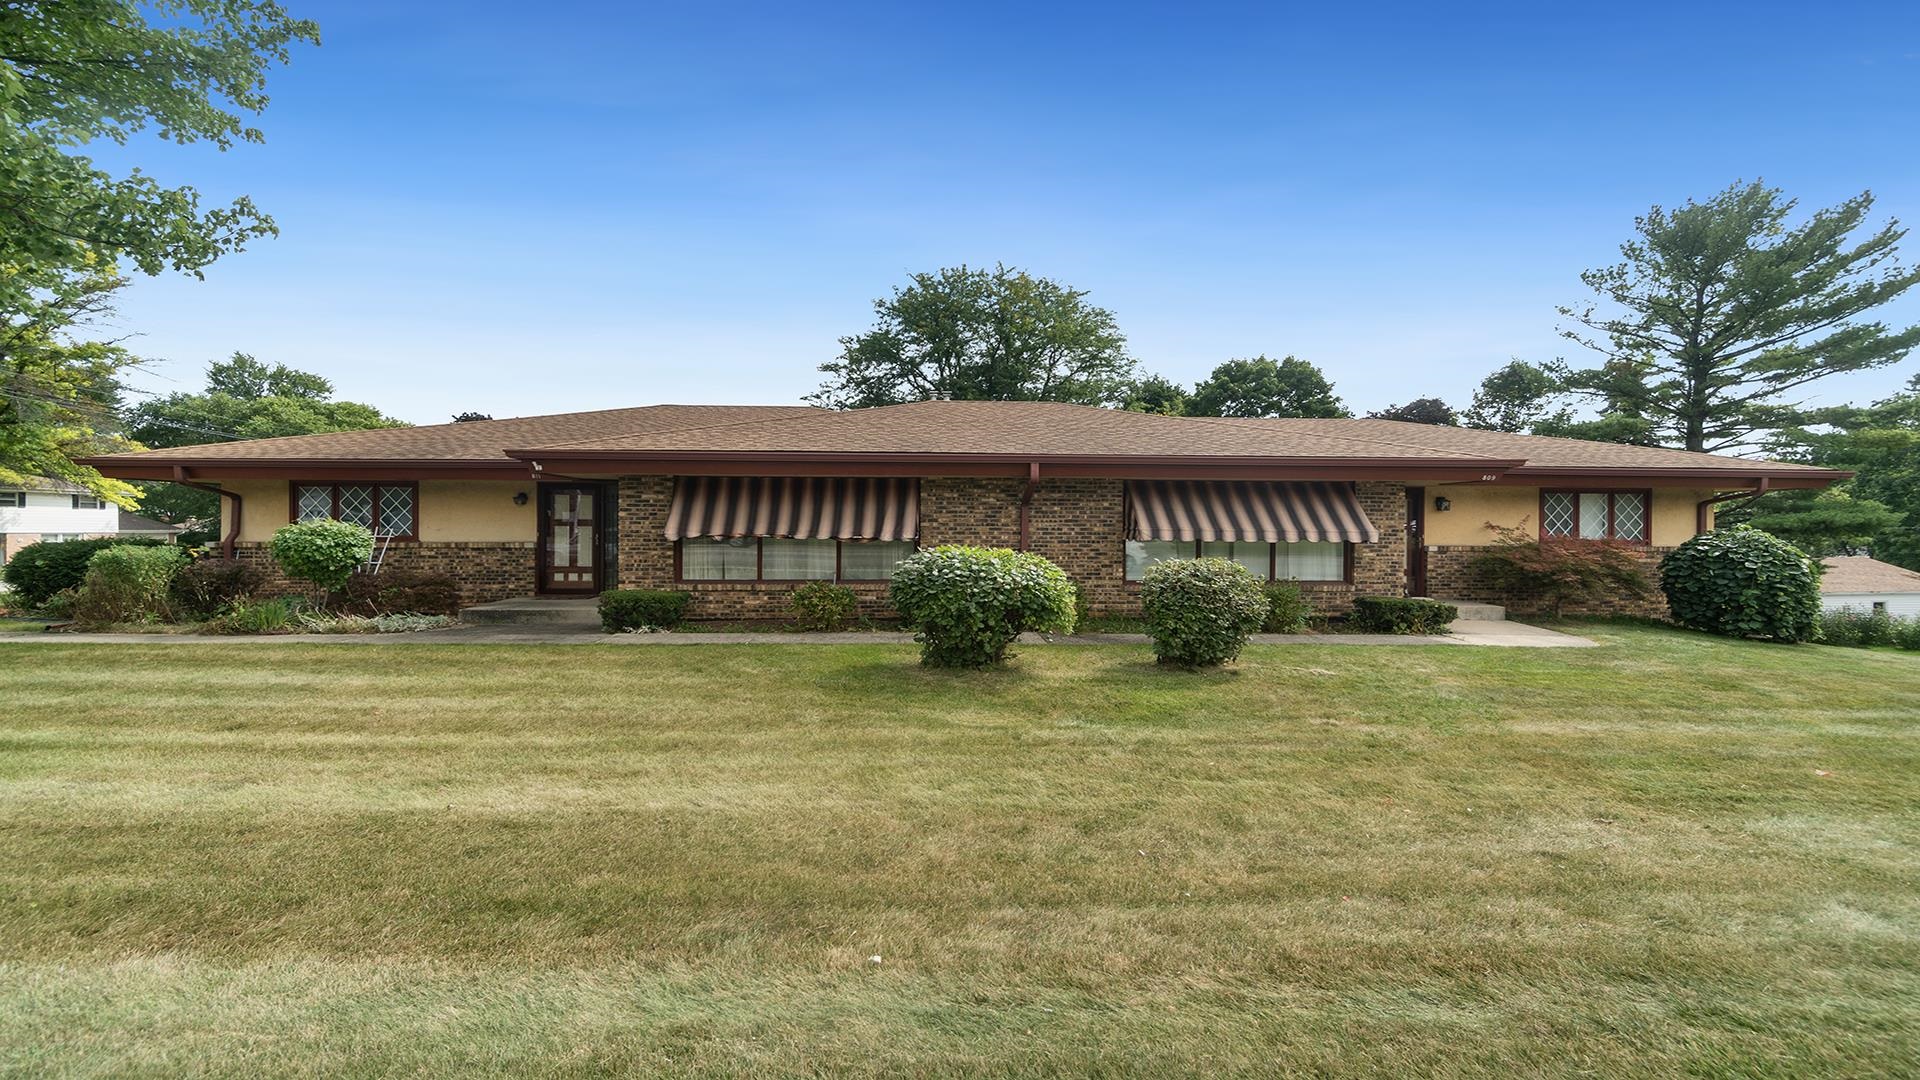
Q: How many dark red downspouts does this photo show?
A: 3